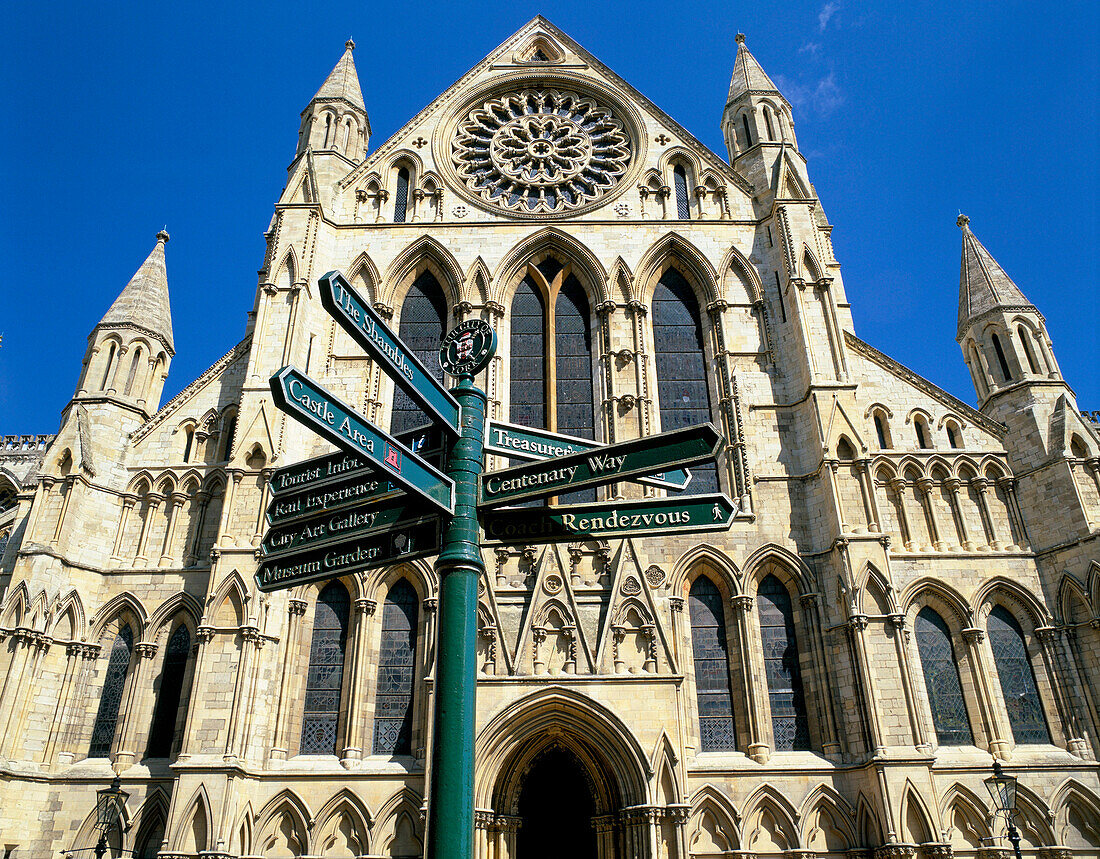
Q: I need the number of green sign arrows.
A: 9